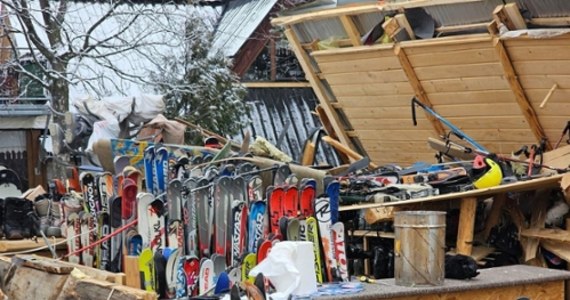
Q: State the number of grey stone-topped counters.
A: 1